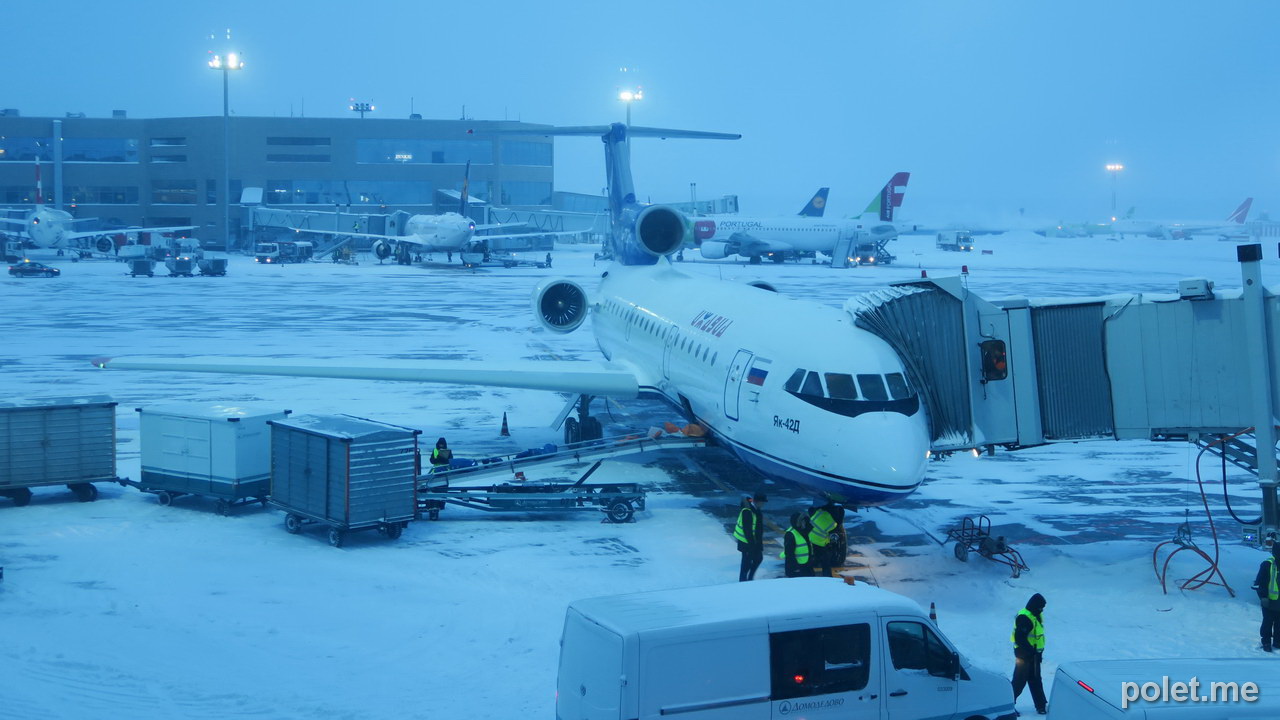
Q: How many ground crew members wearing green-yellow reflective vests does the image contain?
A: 6